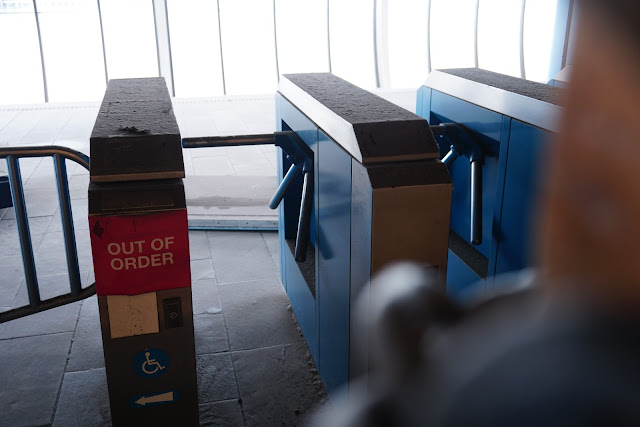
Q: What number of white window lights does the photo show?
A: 11